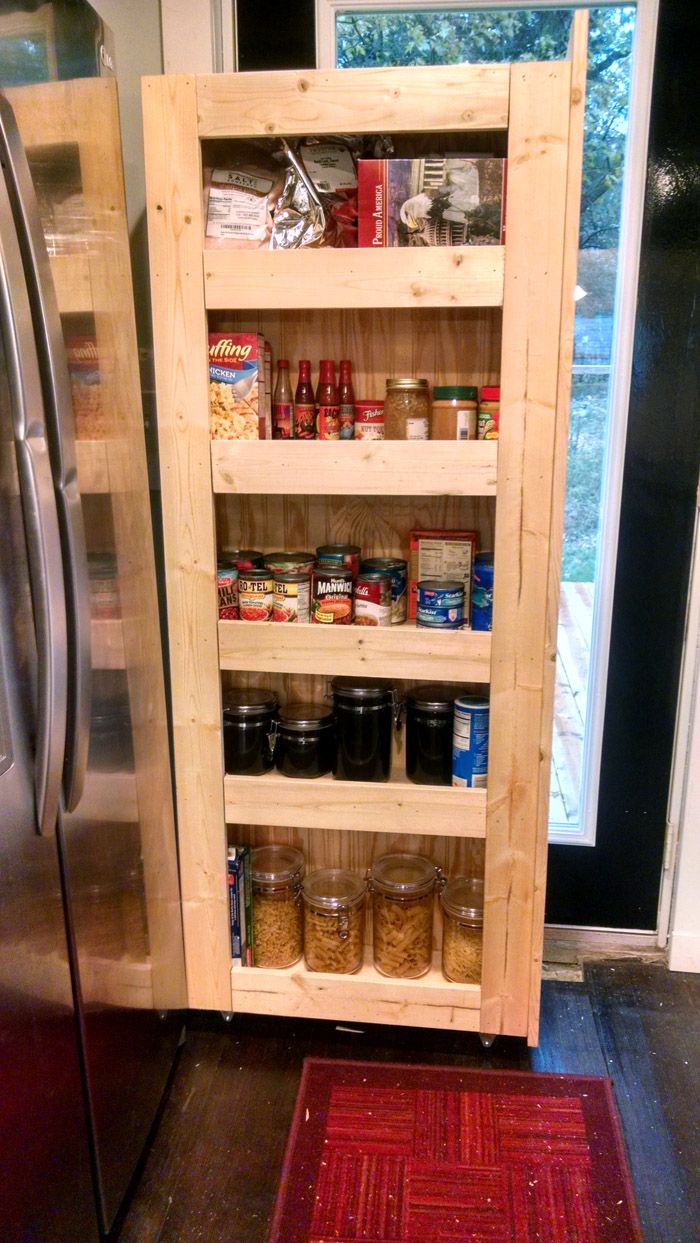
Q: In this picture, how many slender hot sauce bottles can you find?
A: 4